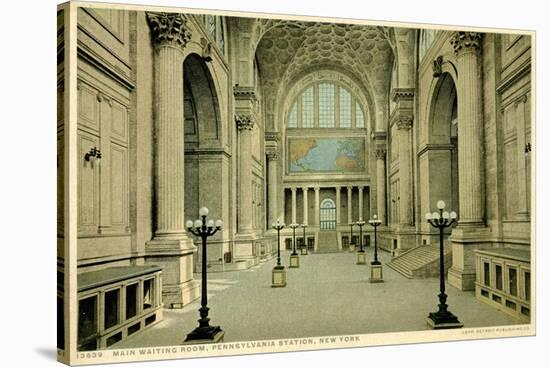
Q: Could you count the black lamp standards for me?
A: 8